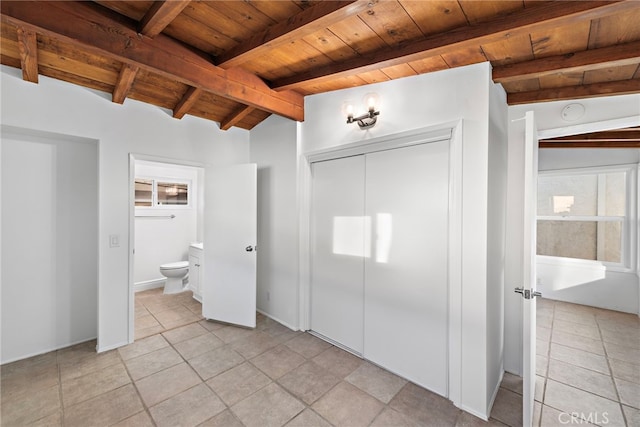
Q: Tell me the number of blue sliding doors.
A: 0